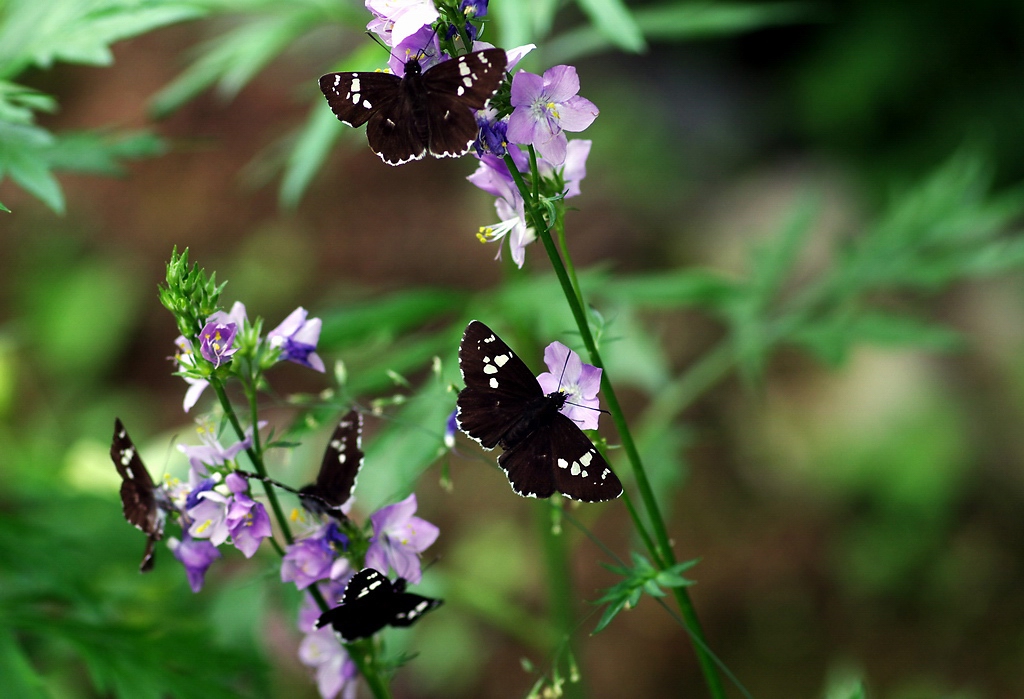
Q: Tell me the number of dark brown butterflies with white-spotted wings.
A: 5